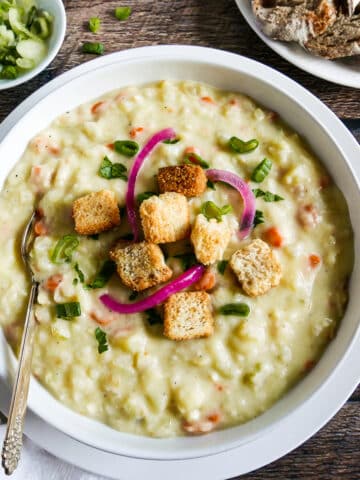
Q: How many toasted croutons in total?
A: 7